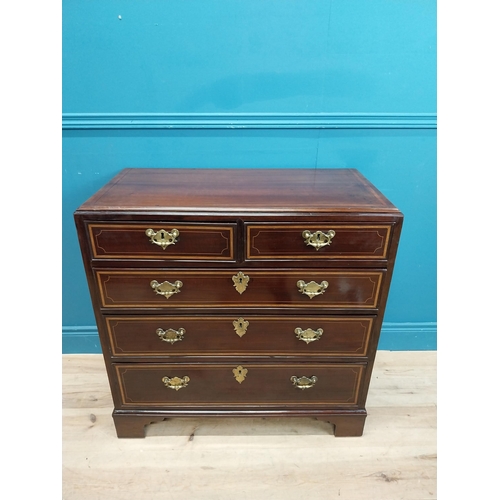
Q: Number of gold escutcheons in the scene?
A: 3